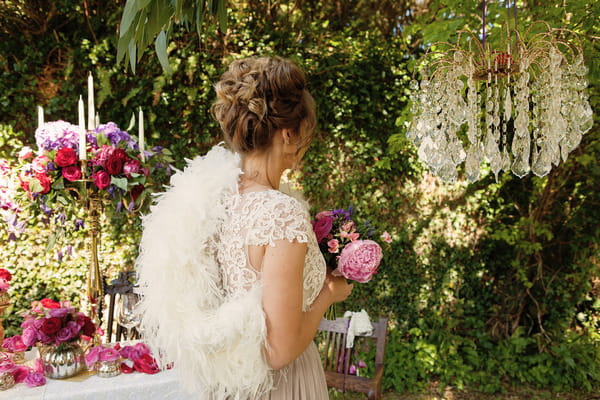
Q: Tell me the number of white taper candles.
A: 5